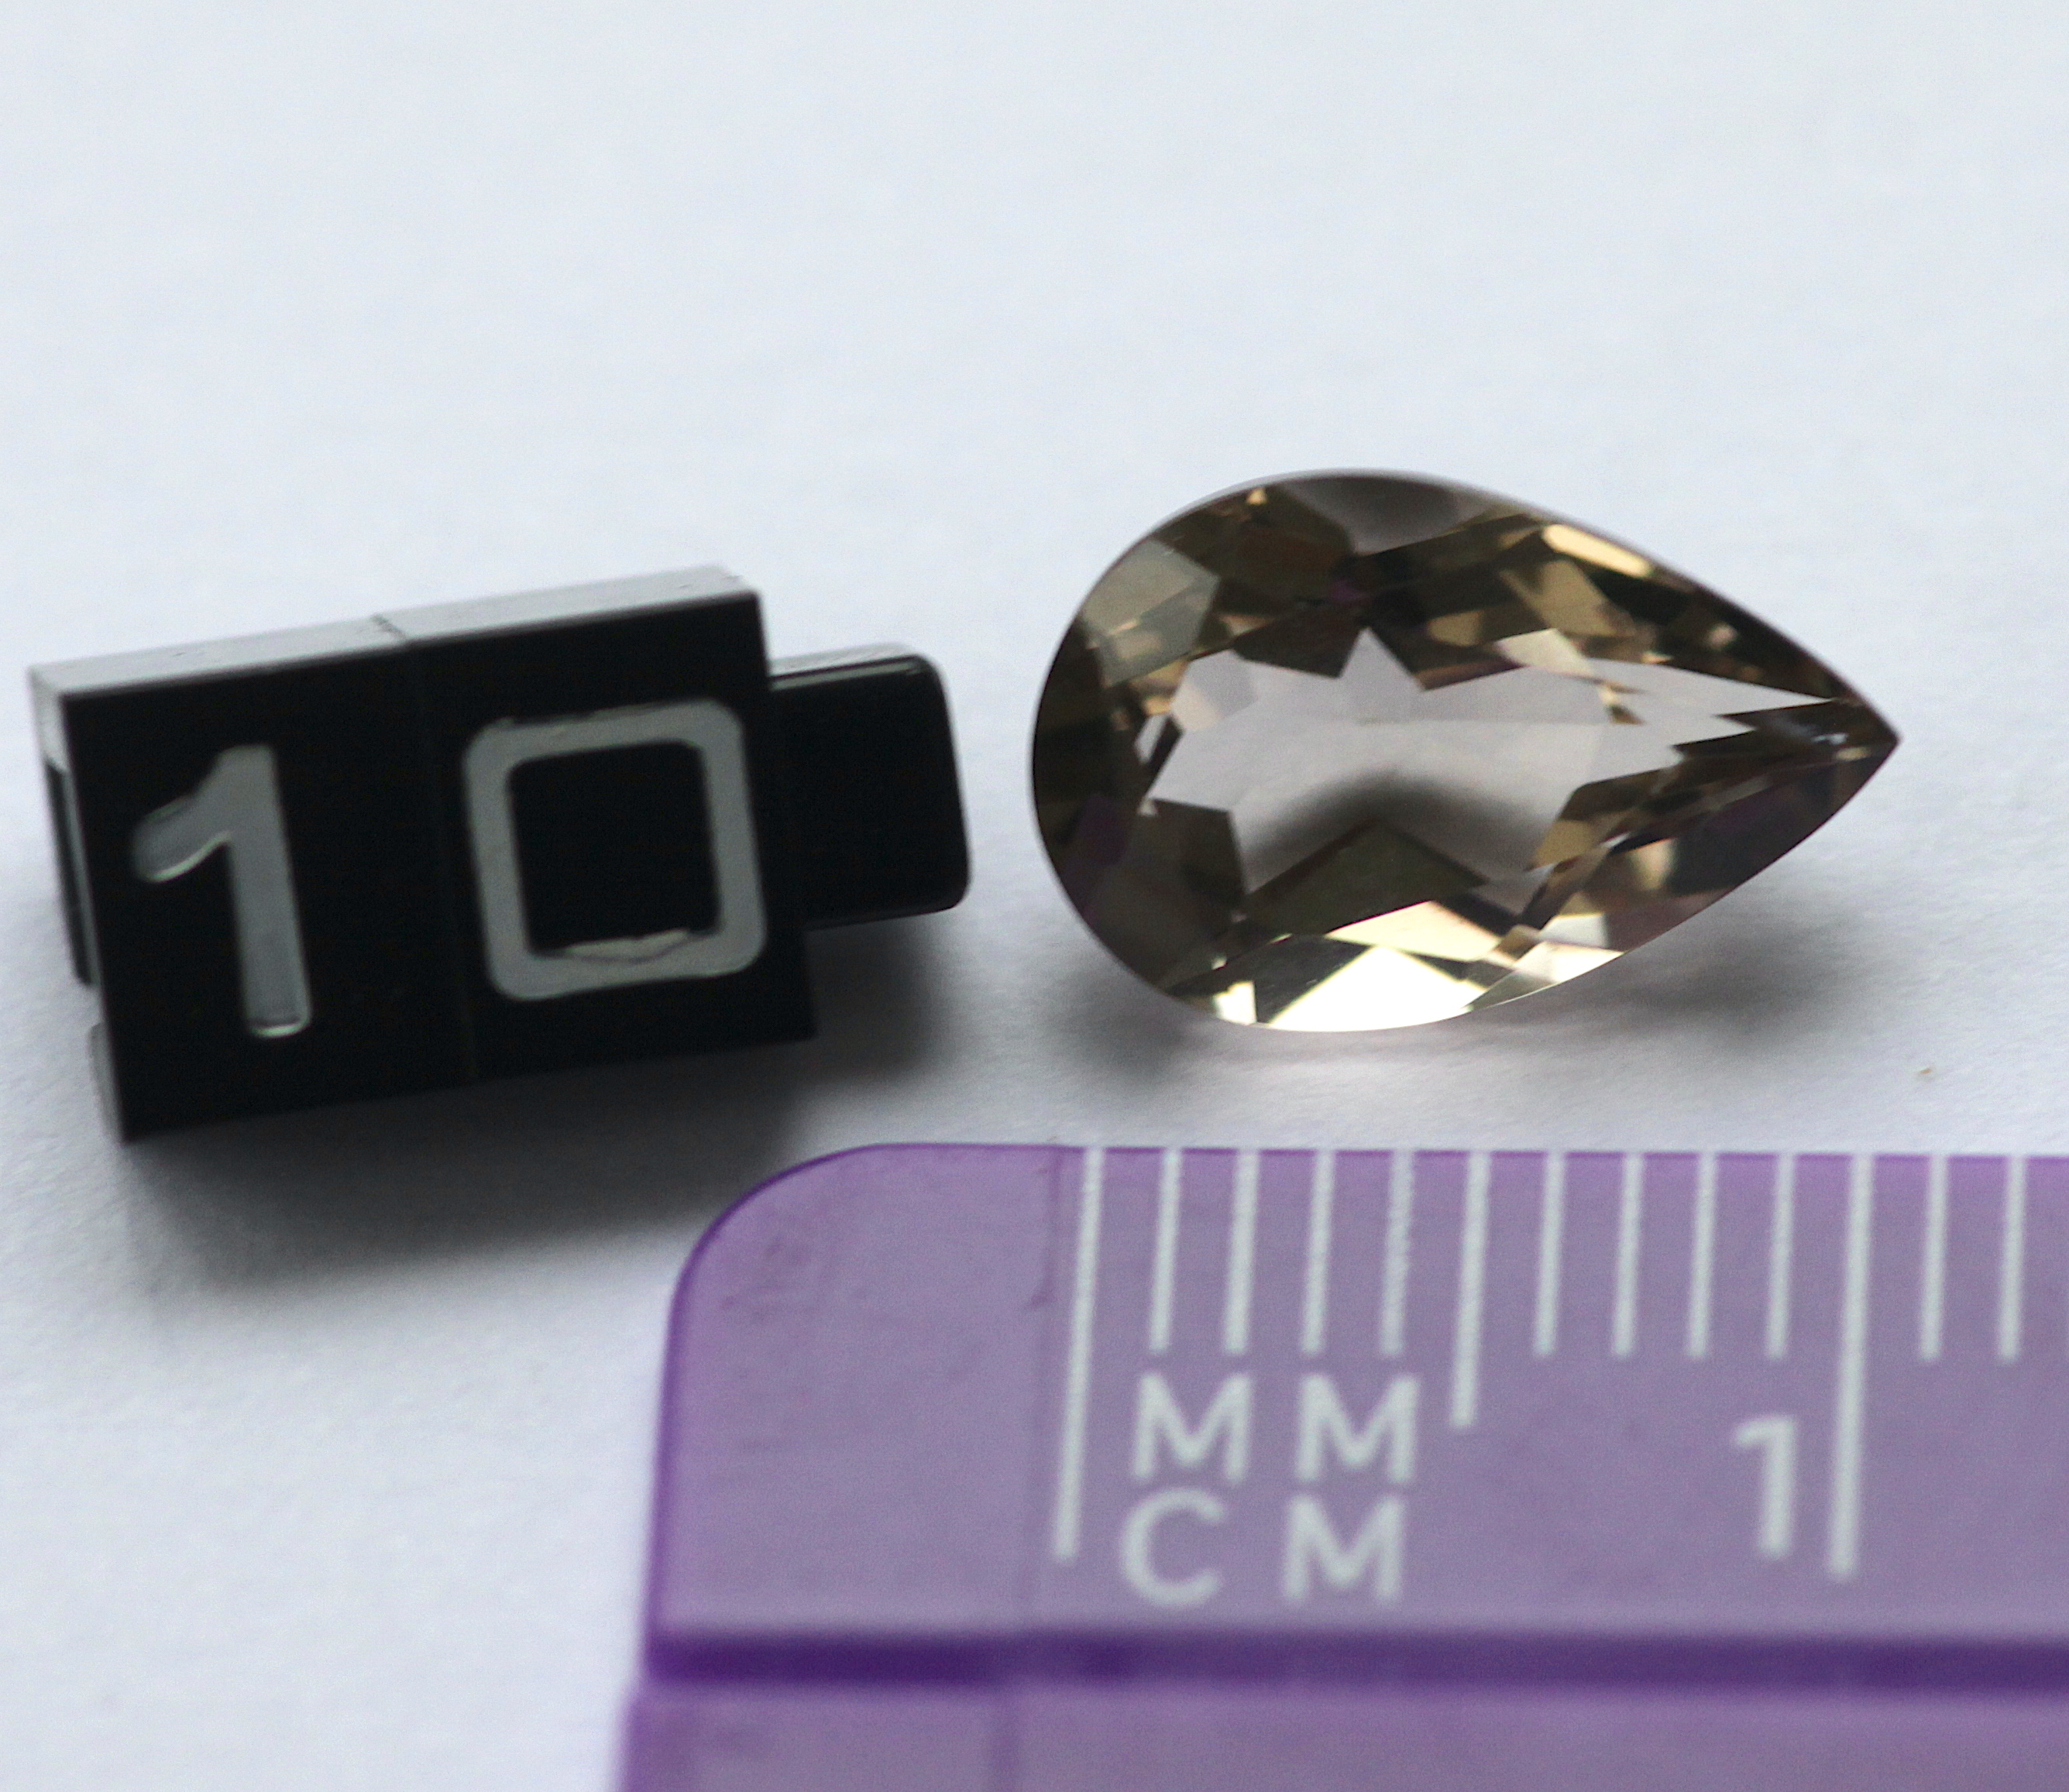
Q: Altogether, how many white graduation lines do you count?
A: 13